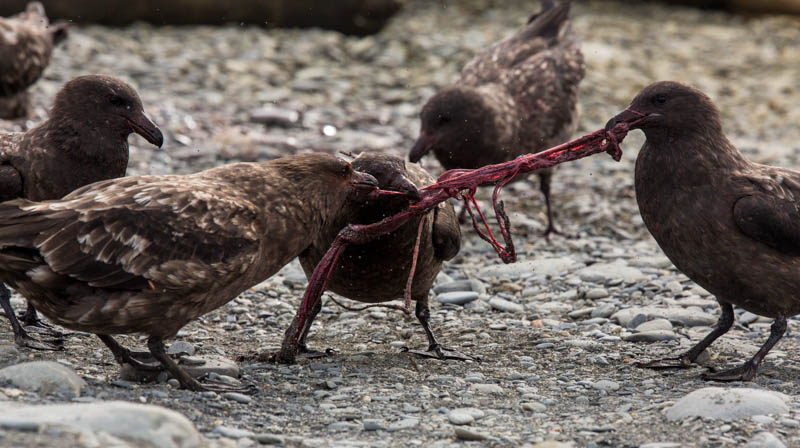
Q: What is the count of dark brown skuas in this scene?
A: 6